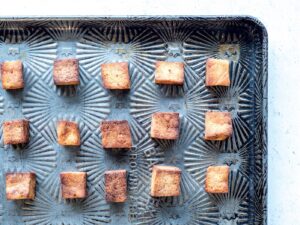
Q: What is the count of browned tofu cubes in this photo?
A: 15